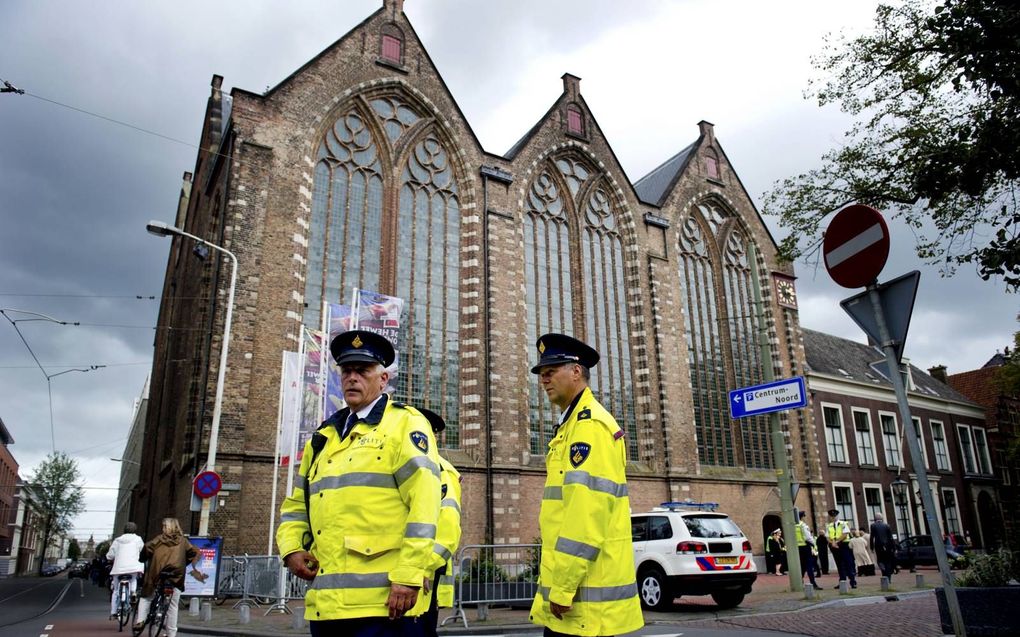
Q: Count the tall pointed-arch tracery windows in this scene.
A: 3